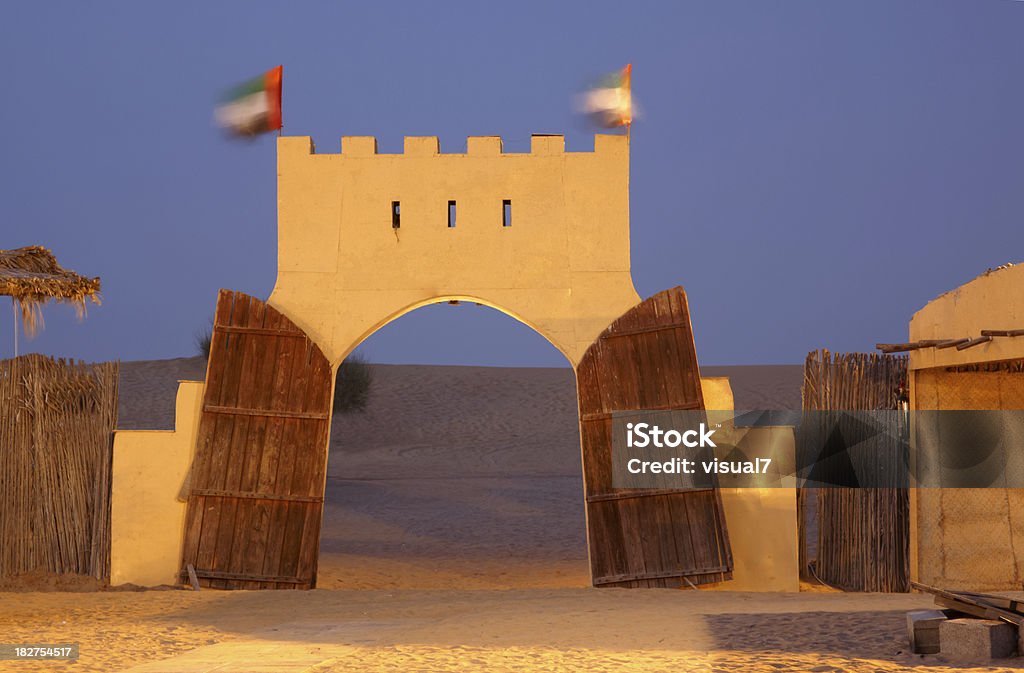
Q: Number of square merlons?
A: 6